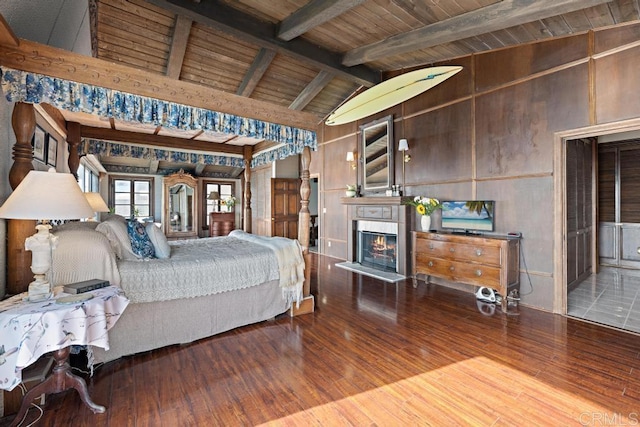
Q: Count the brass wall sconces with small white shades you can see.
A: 2